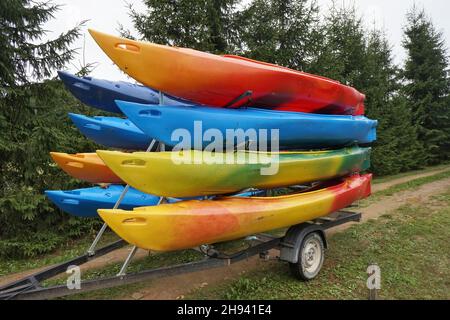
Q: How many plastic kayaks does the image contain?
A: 8